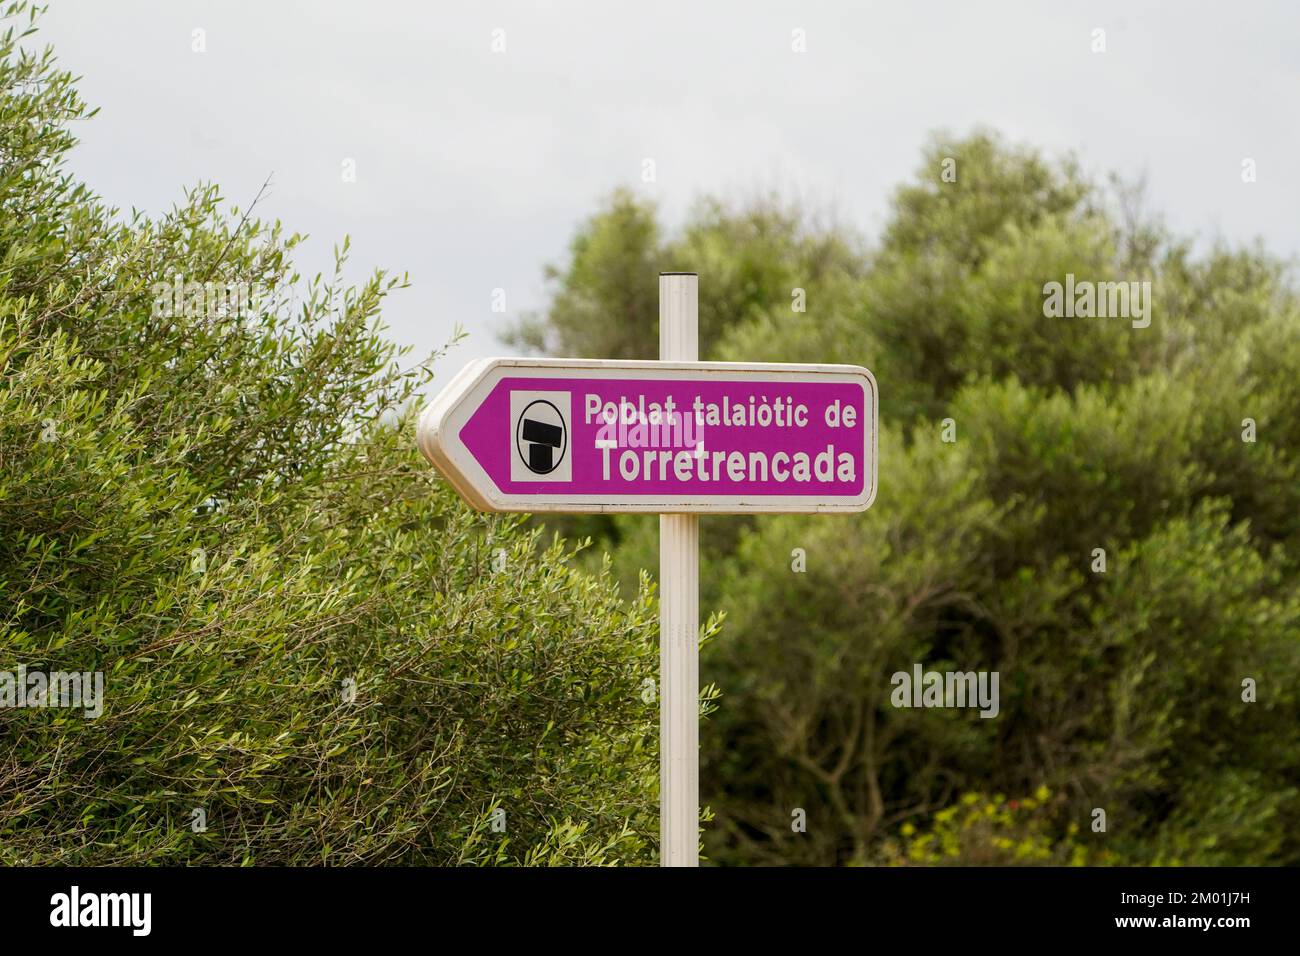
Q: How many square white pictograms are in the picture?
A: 1